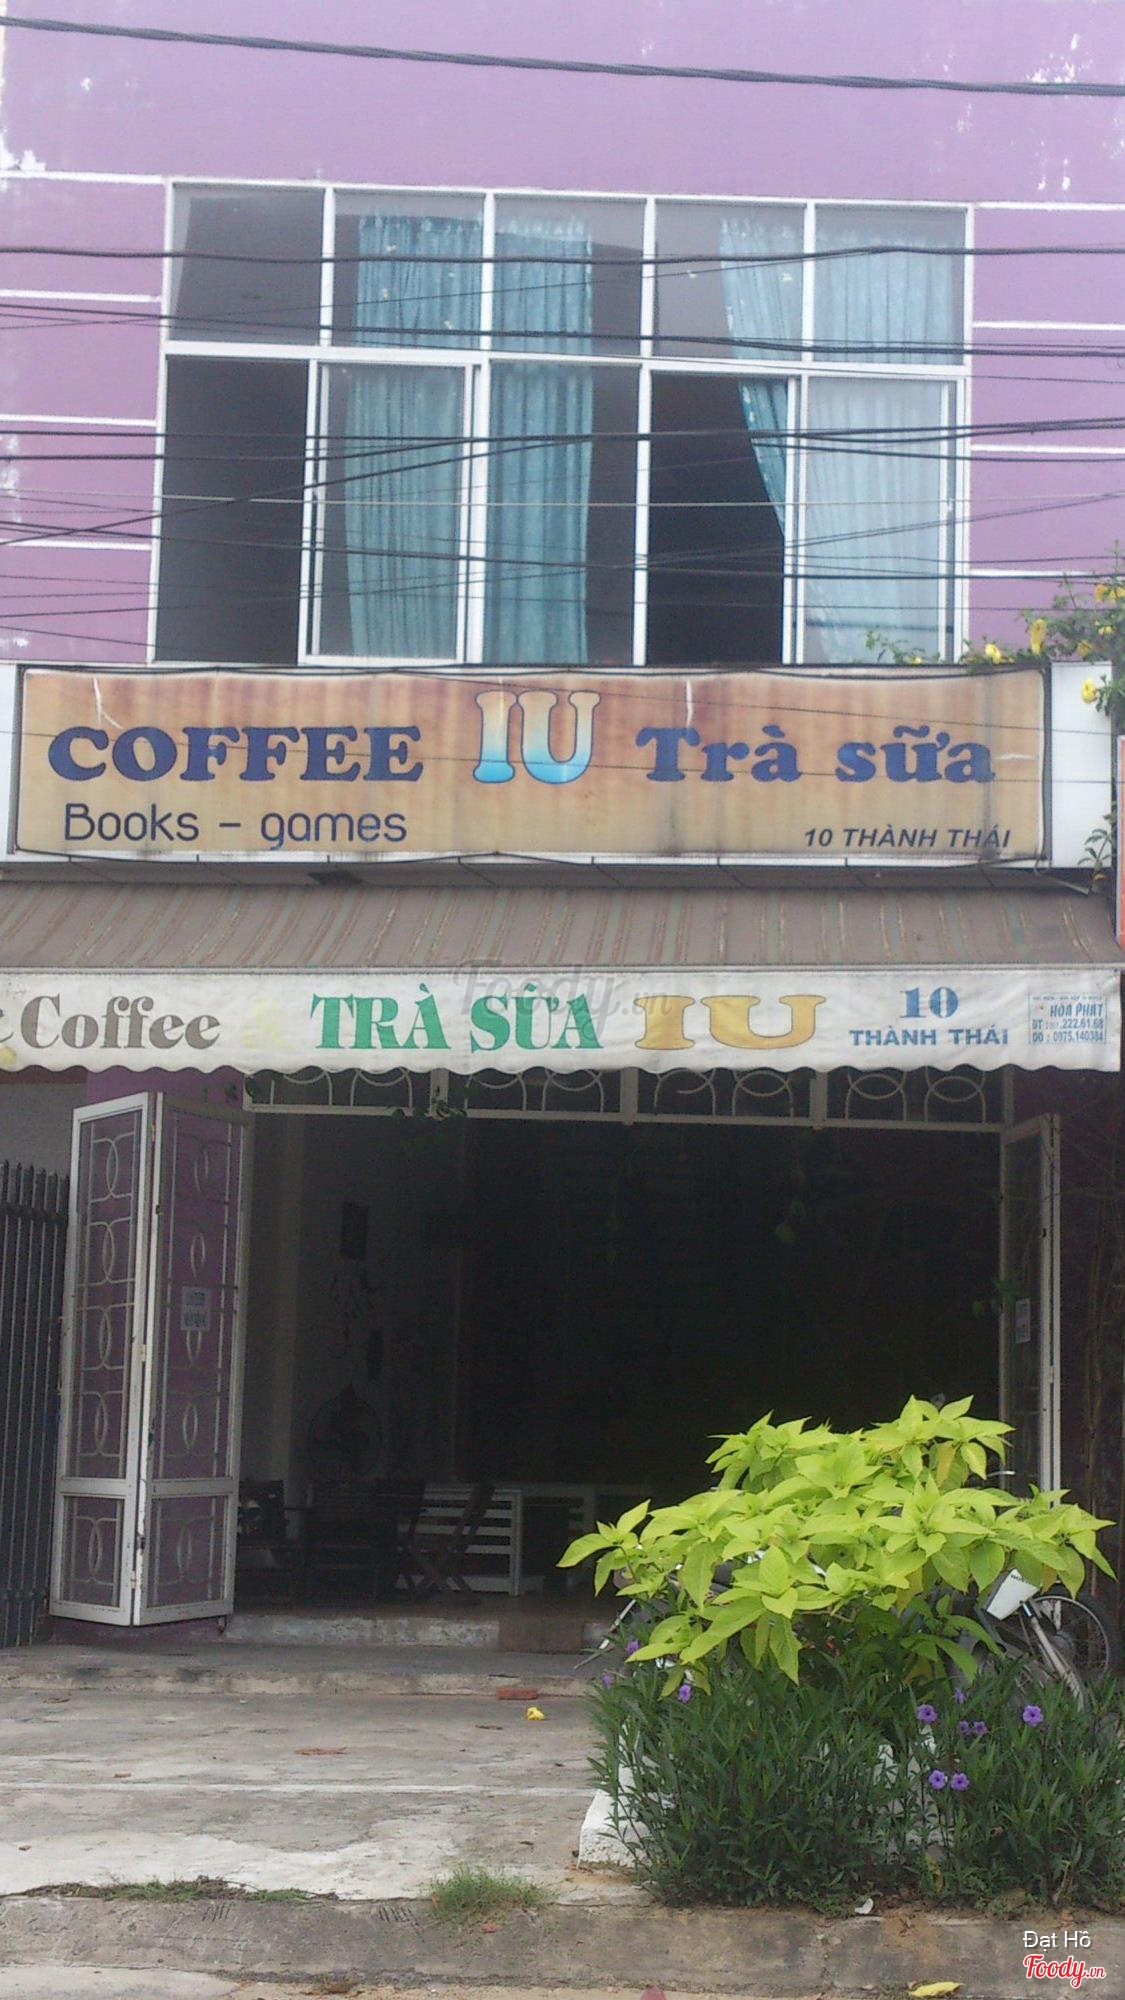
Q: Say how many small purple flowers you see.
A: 10